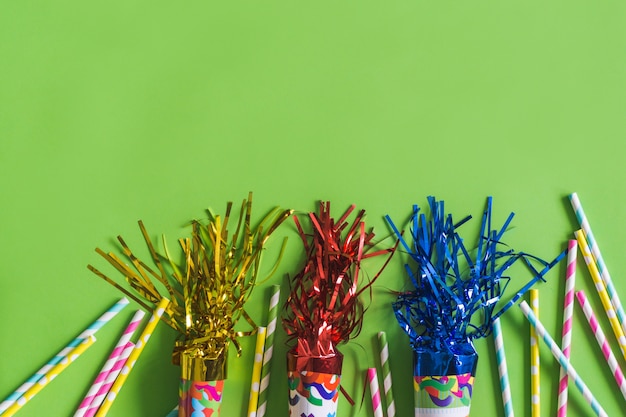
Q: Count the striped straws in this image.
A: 11